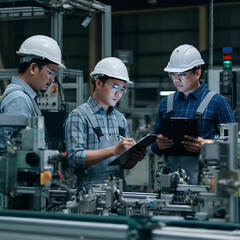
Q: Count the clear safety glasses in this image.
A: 3